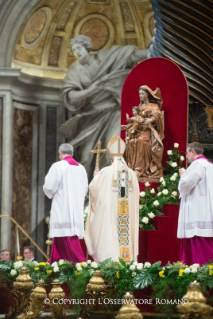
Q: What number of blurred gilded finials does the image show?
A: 6